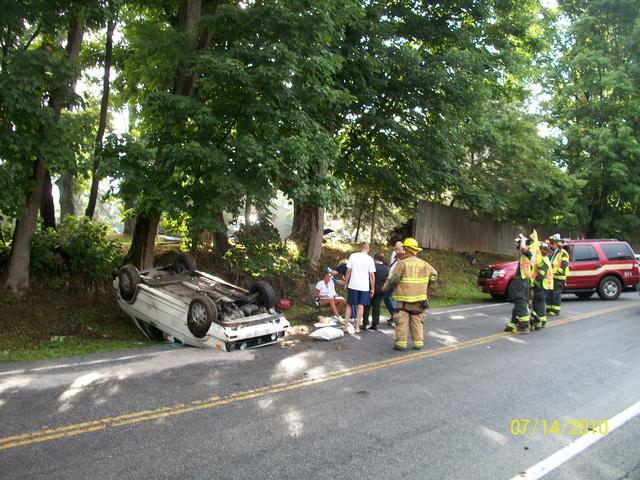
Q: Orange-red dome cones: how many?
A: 0